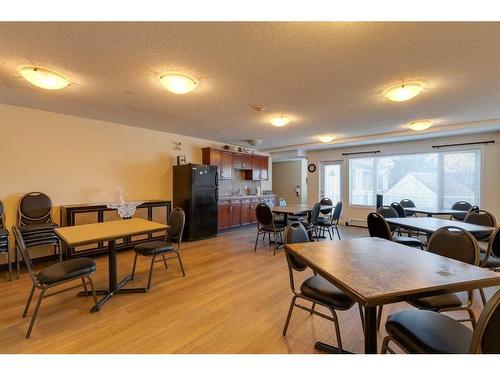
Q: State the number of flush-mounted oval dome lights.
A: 6